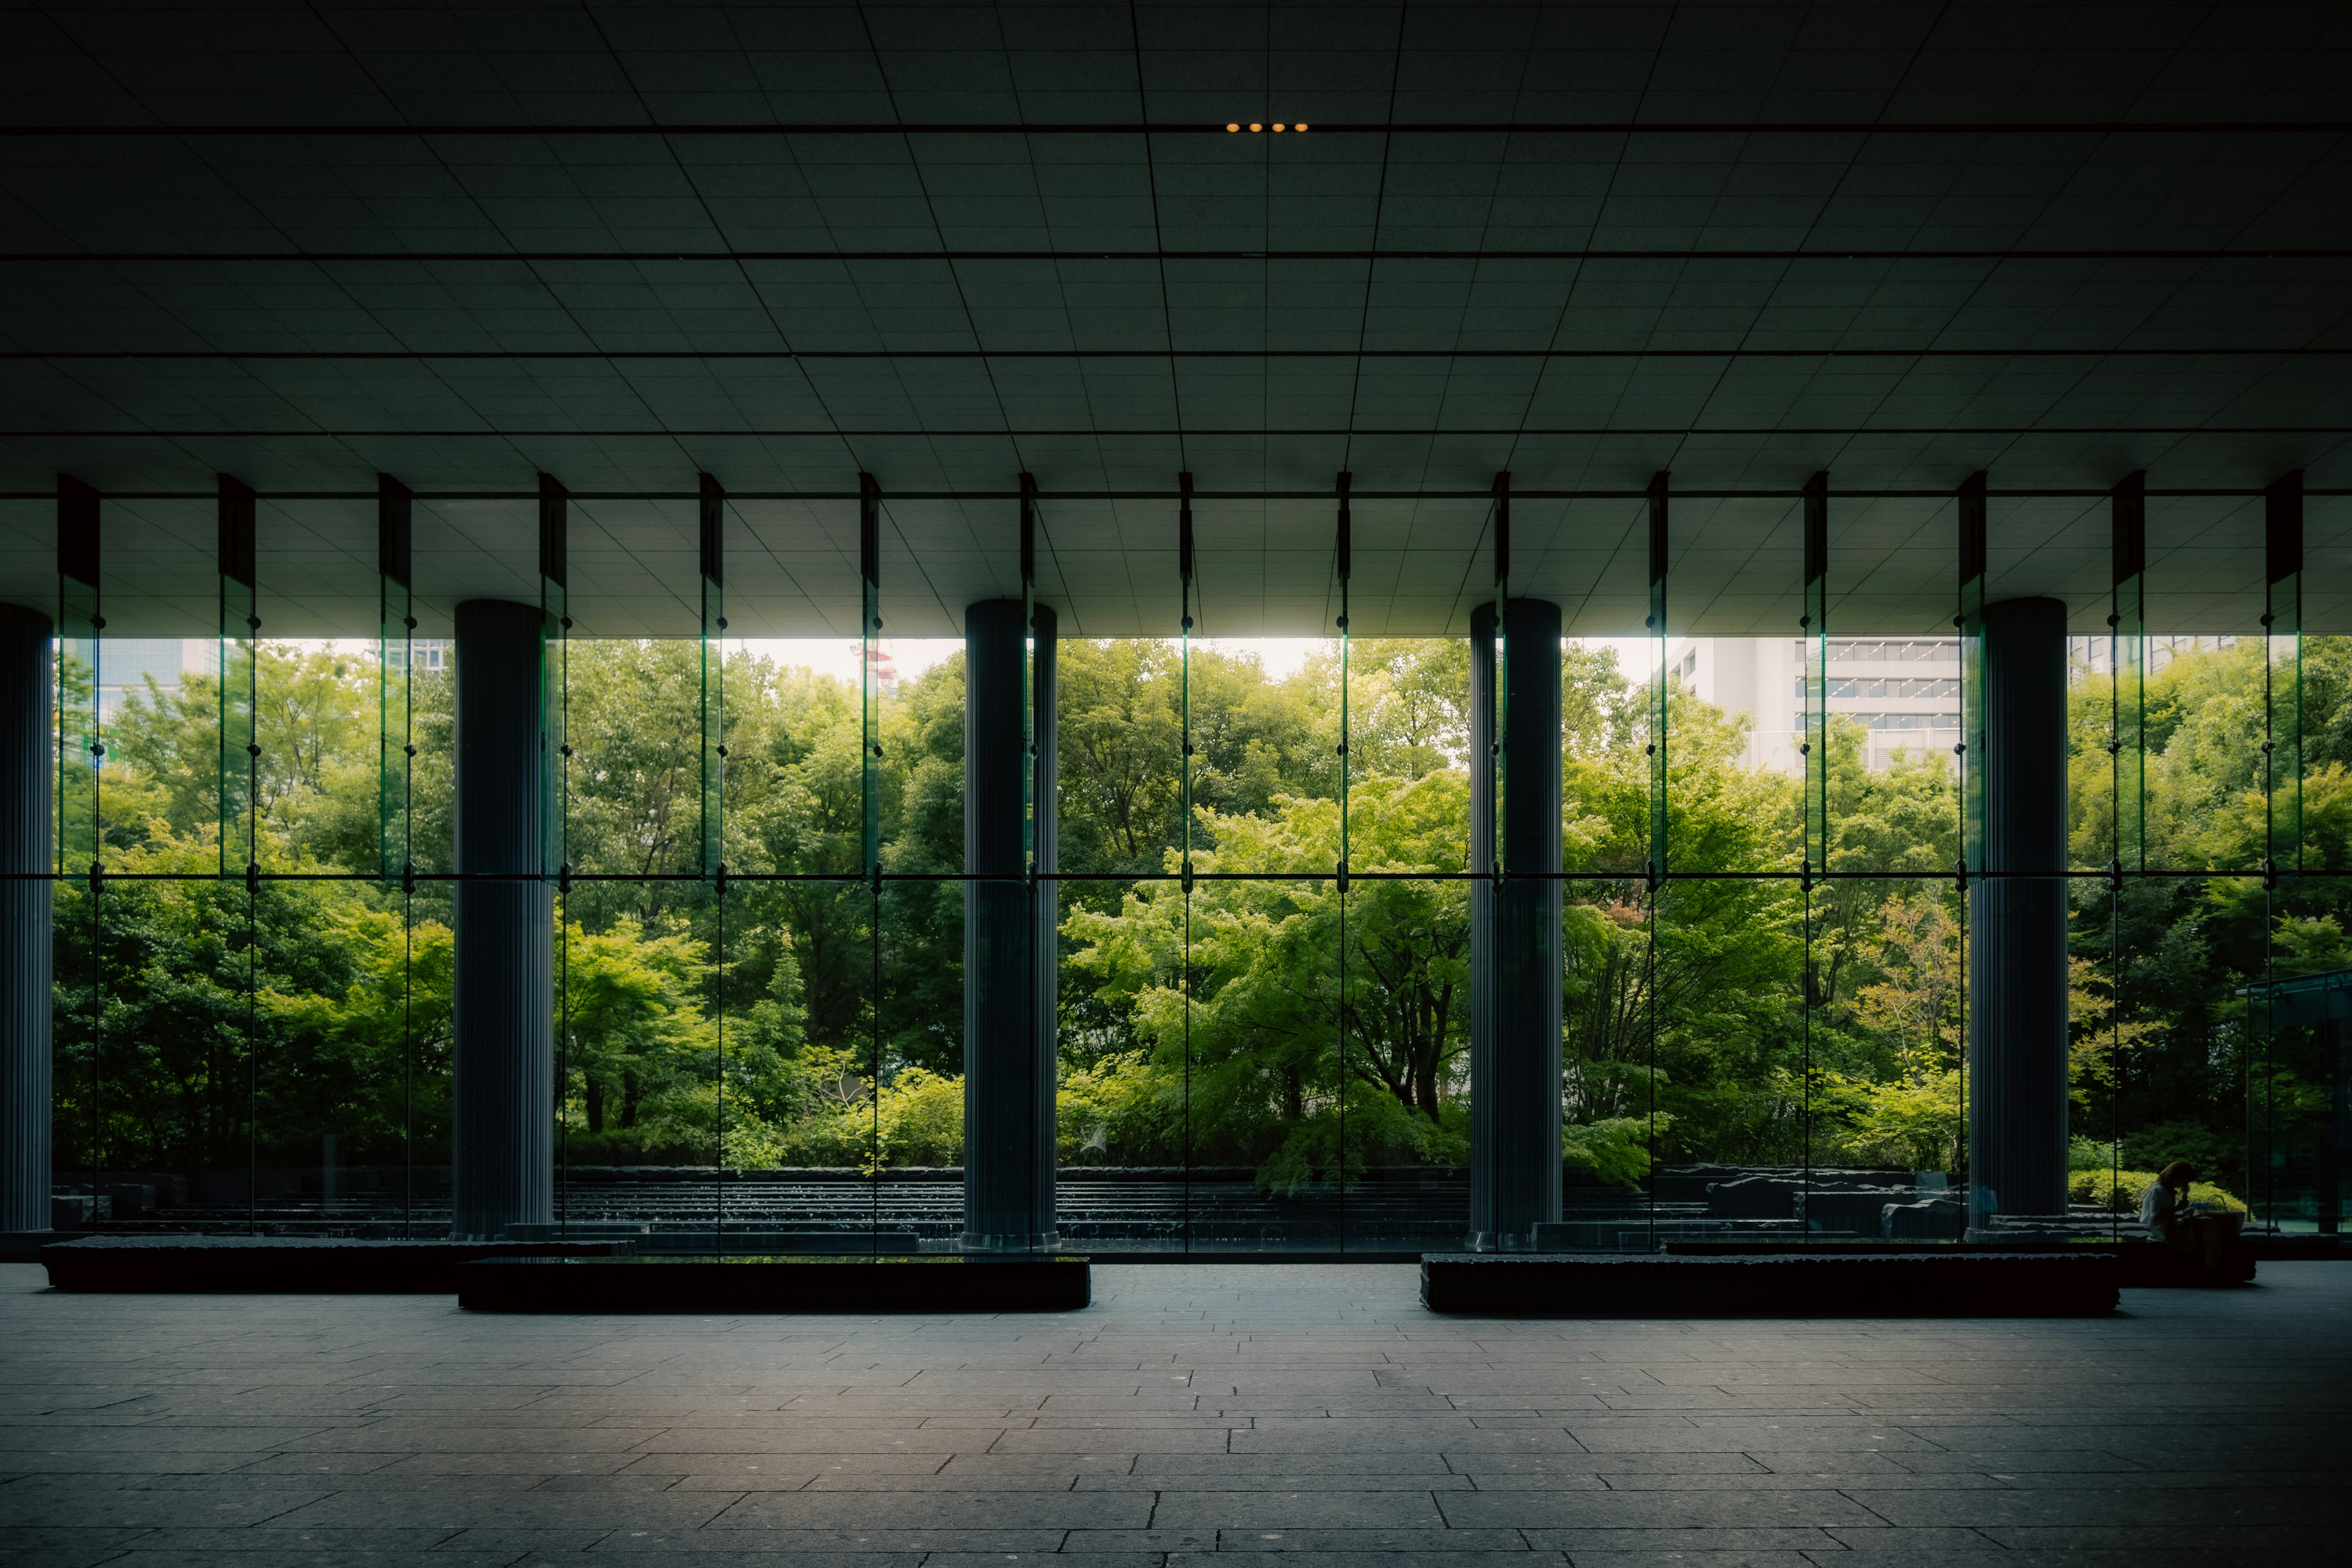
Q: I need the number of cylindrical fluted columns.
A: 5